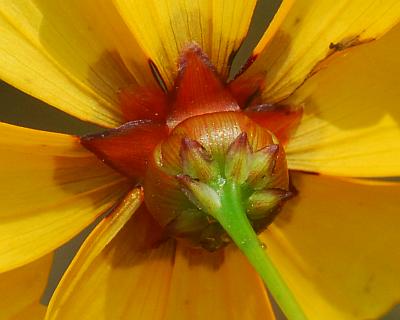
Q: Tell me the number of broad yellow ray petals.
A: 8